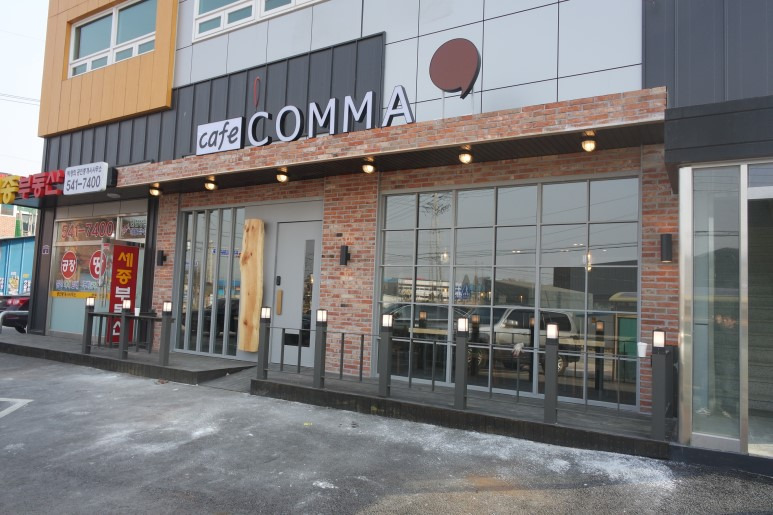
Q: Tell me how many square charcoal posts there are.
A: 9